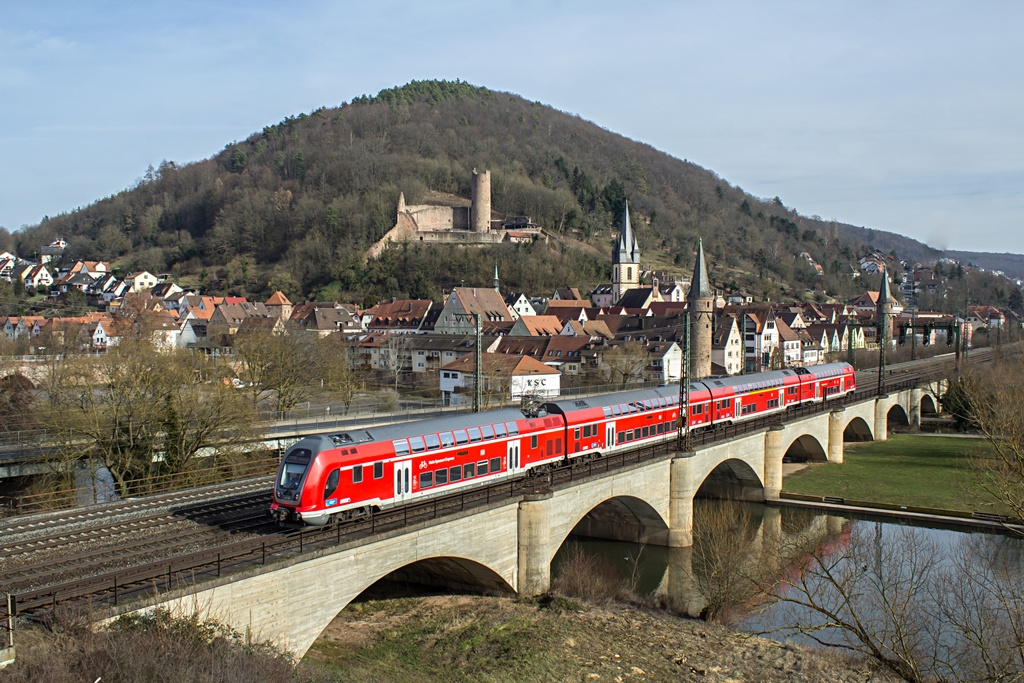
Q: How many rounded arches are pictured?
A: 7